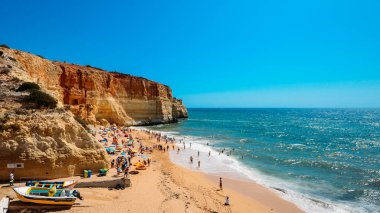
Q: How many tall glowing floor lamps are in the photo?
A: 0